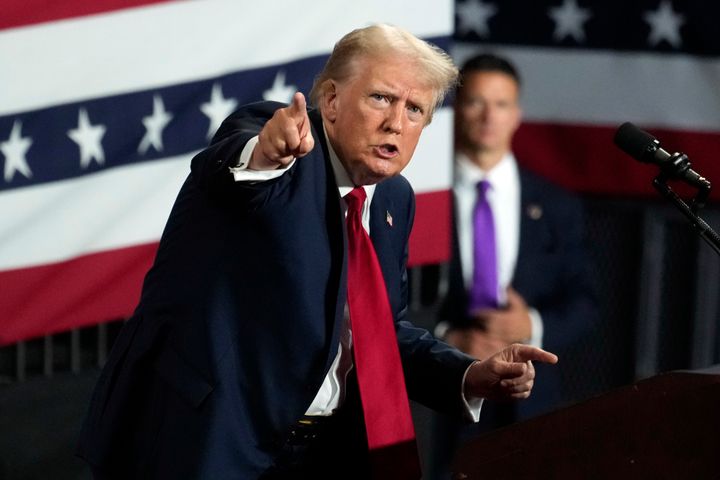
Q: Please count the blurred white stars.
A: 8